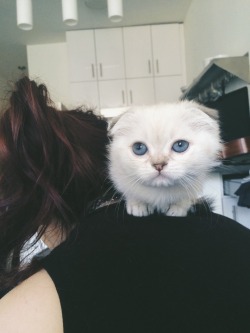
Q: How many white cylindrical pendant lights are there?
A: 3